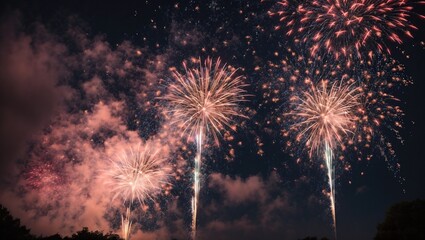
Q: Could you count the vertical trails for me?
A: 3